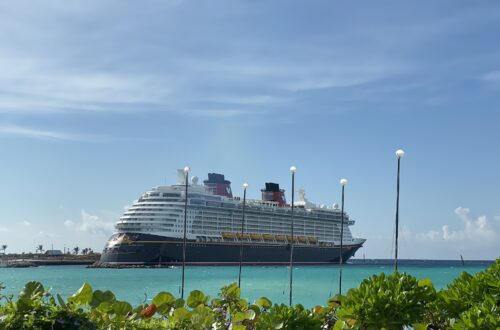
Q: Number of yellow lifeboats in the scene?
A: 8